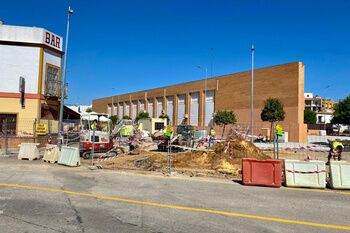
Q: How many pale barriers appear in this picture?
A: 5